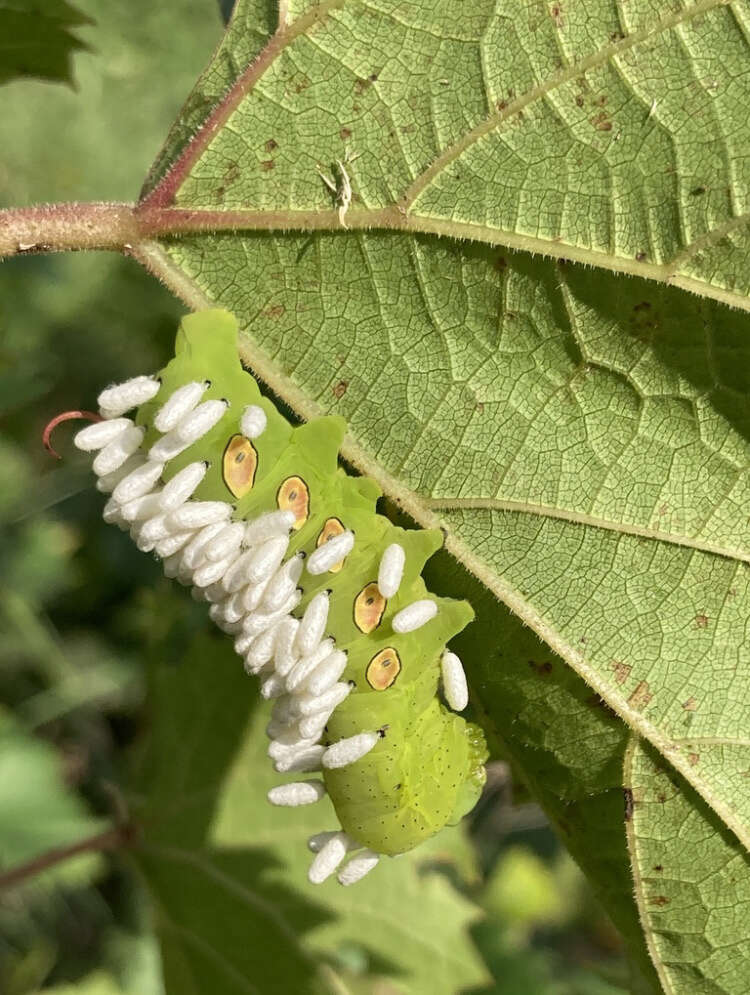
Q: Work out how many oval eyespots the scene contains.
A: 5